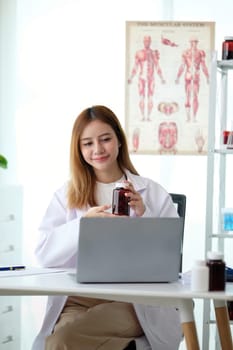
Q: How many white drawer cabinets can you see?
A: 1